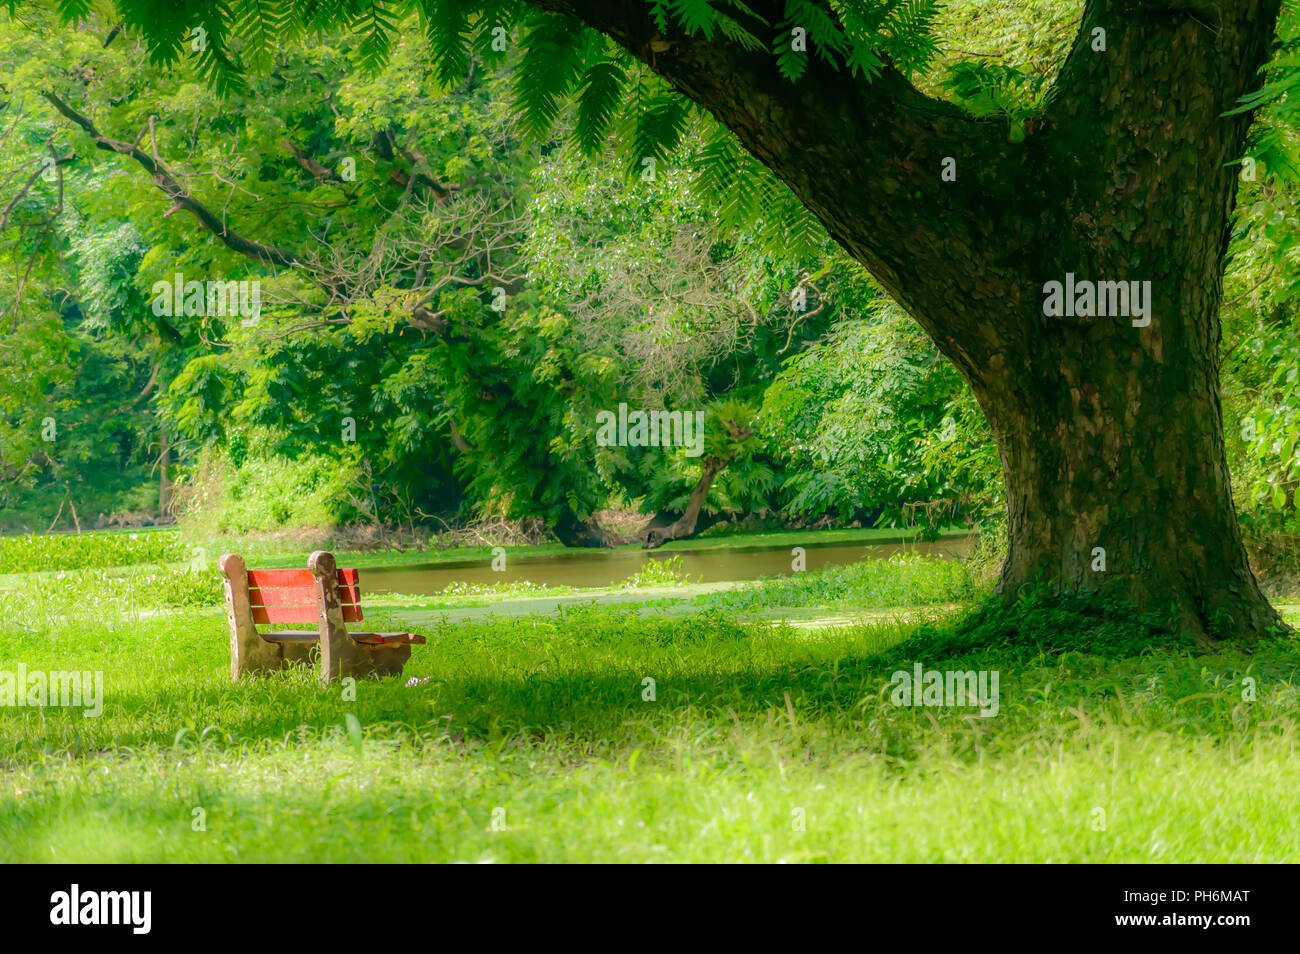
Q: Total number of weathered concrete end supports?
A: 2